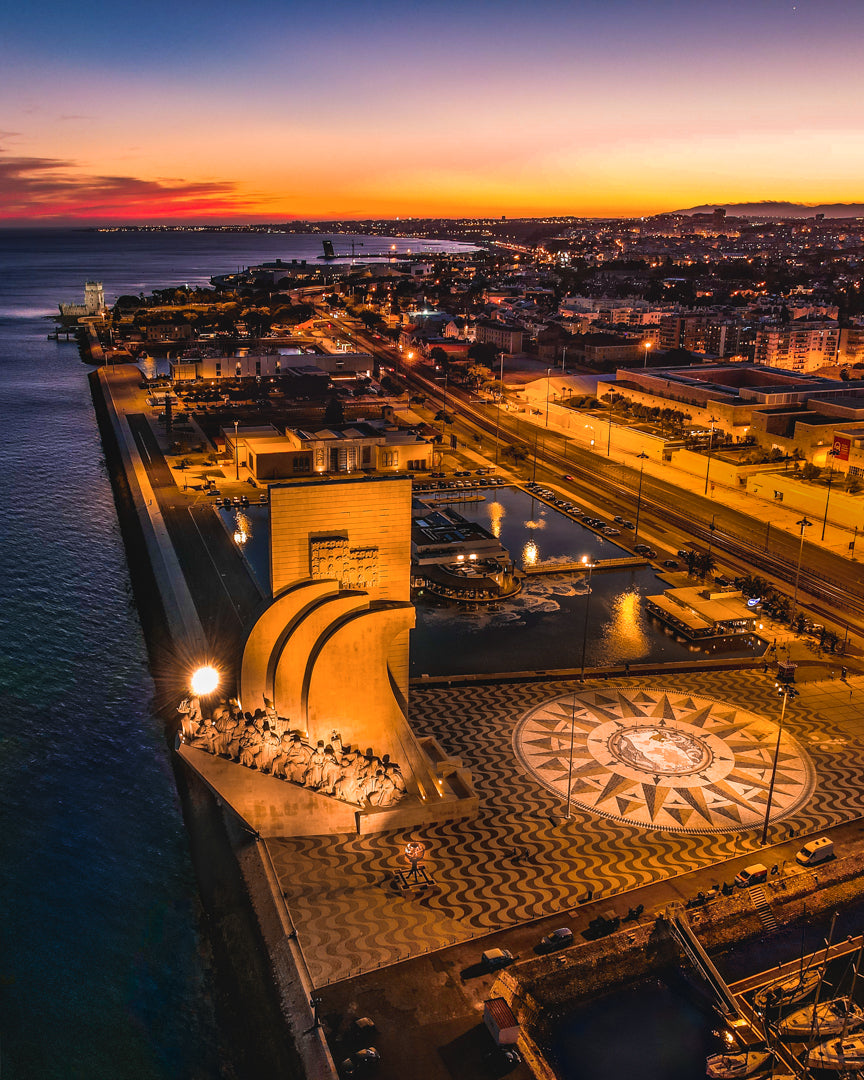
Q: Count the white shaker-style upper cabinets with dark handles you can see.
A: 0